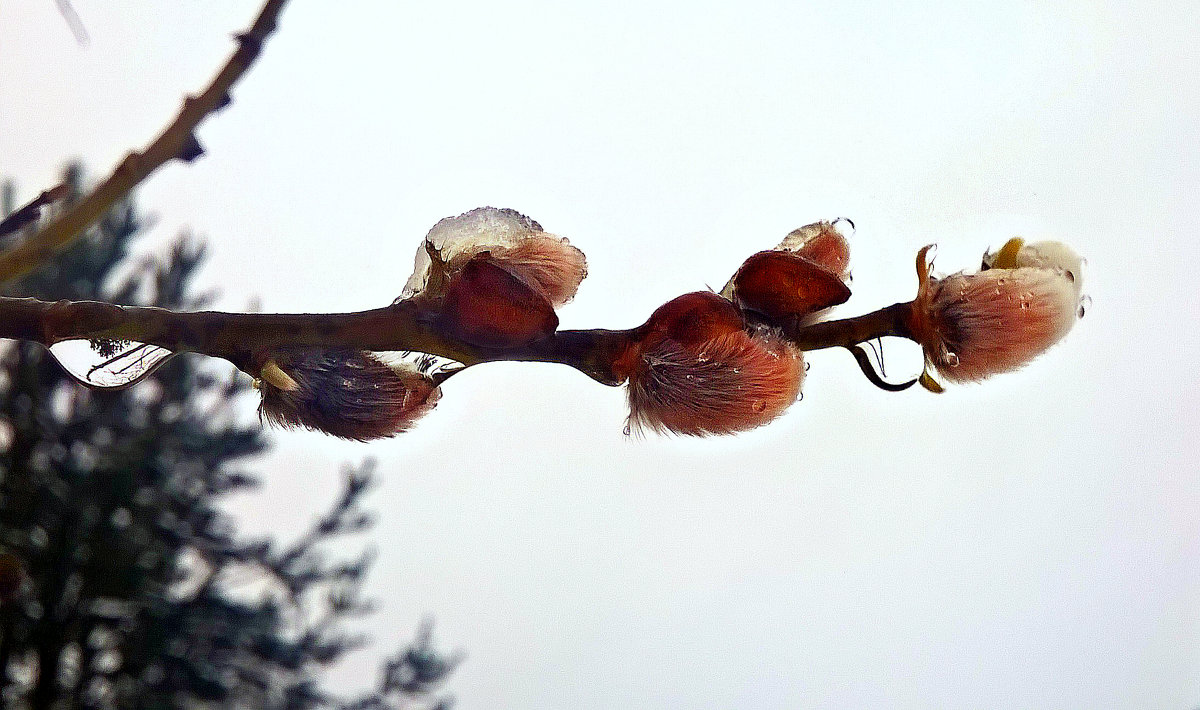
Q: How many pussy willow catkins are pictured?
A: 5